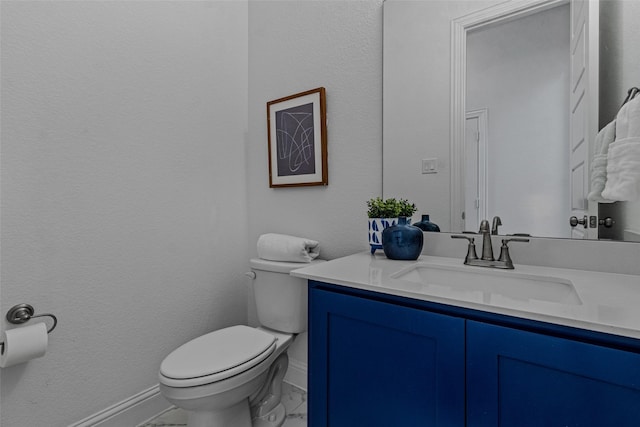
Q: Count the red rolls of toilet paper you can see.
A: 0